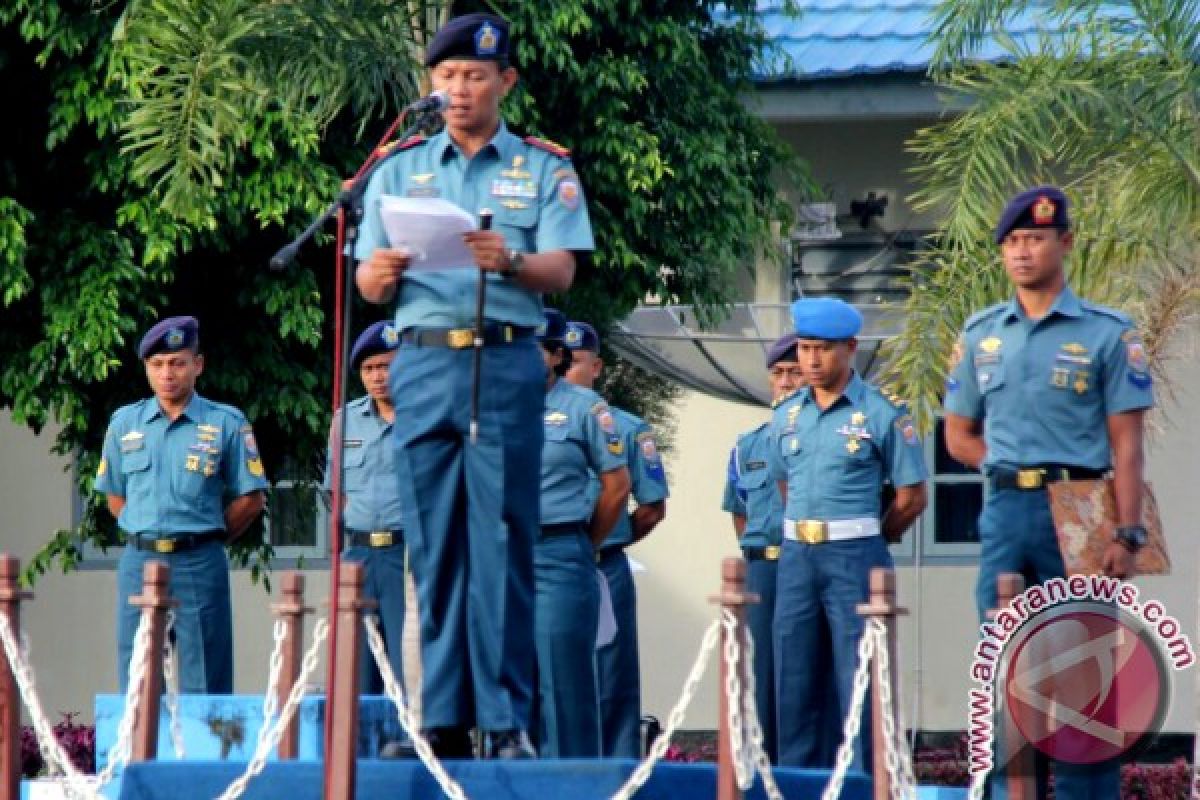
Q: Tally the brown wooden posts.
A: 7